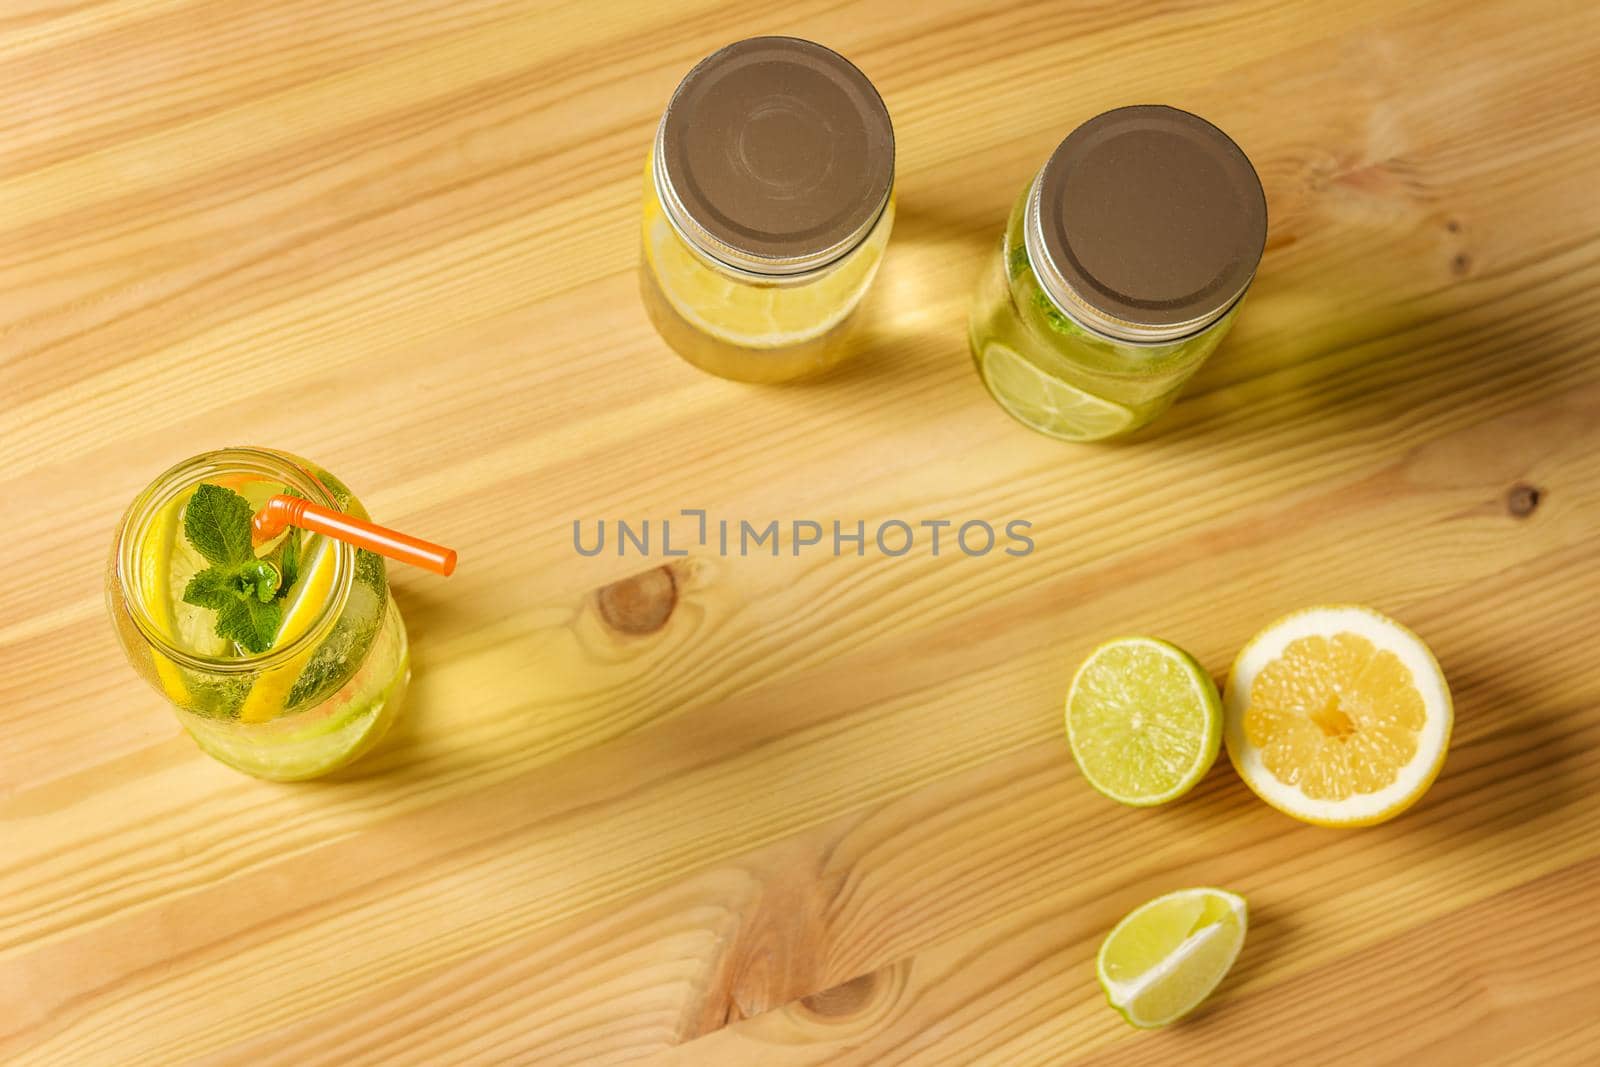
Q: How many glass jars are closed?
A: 2